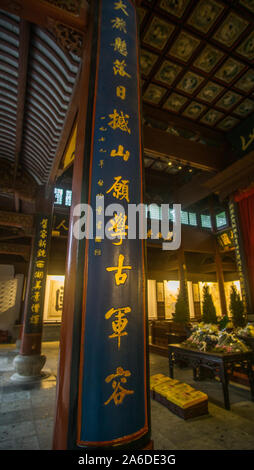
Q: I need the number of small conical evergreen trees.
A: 3